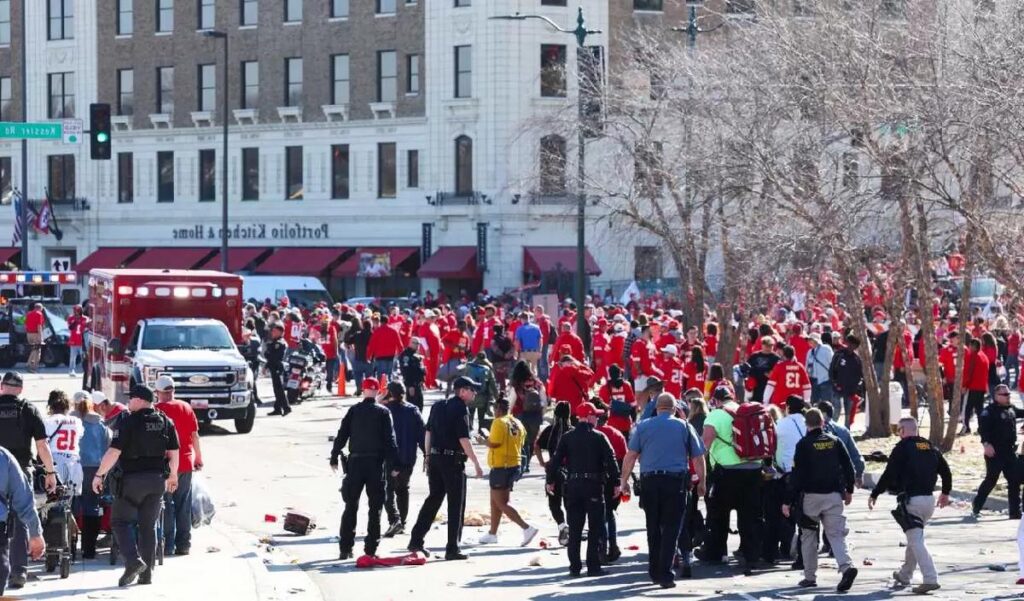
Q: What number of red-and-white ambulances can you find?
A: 1